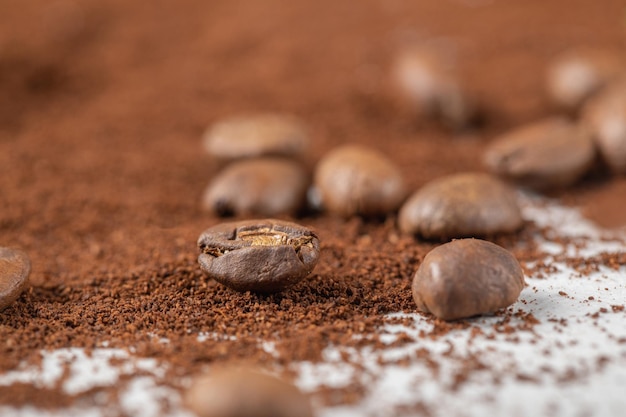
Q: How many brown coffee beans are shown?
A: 12